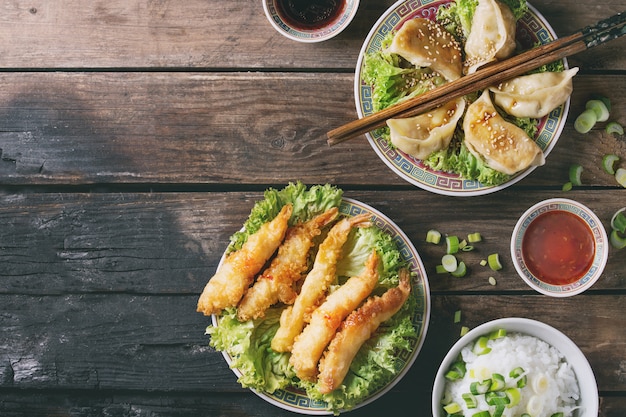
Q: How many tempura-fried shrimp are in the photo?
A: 5